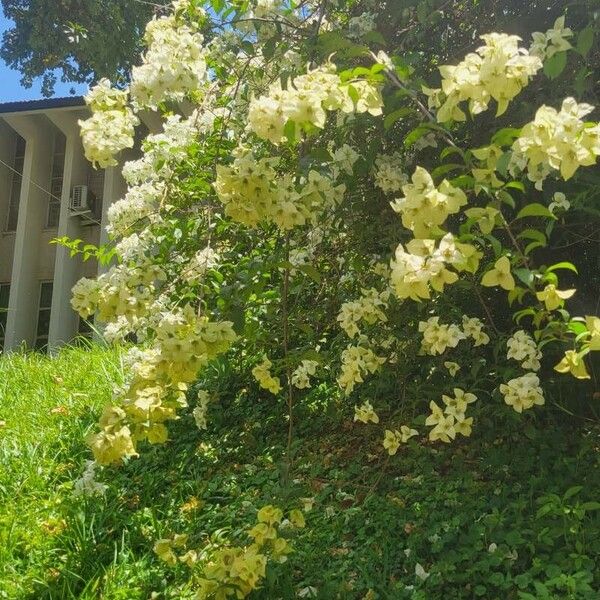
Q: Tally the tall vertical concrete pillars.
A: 3